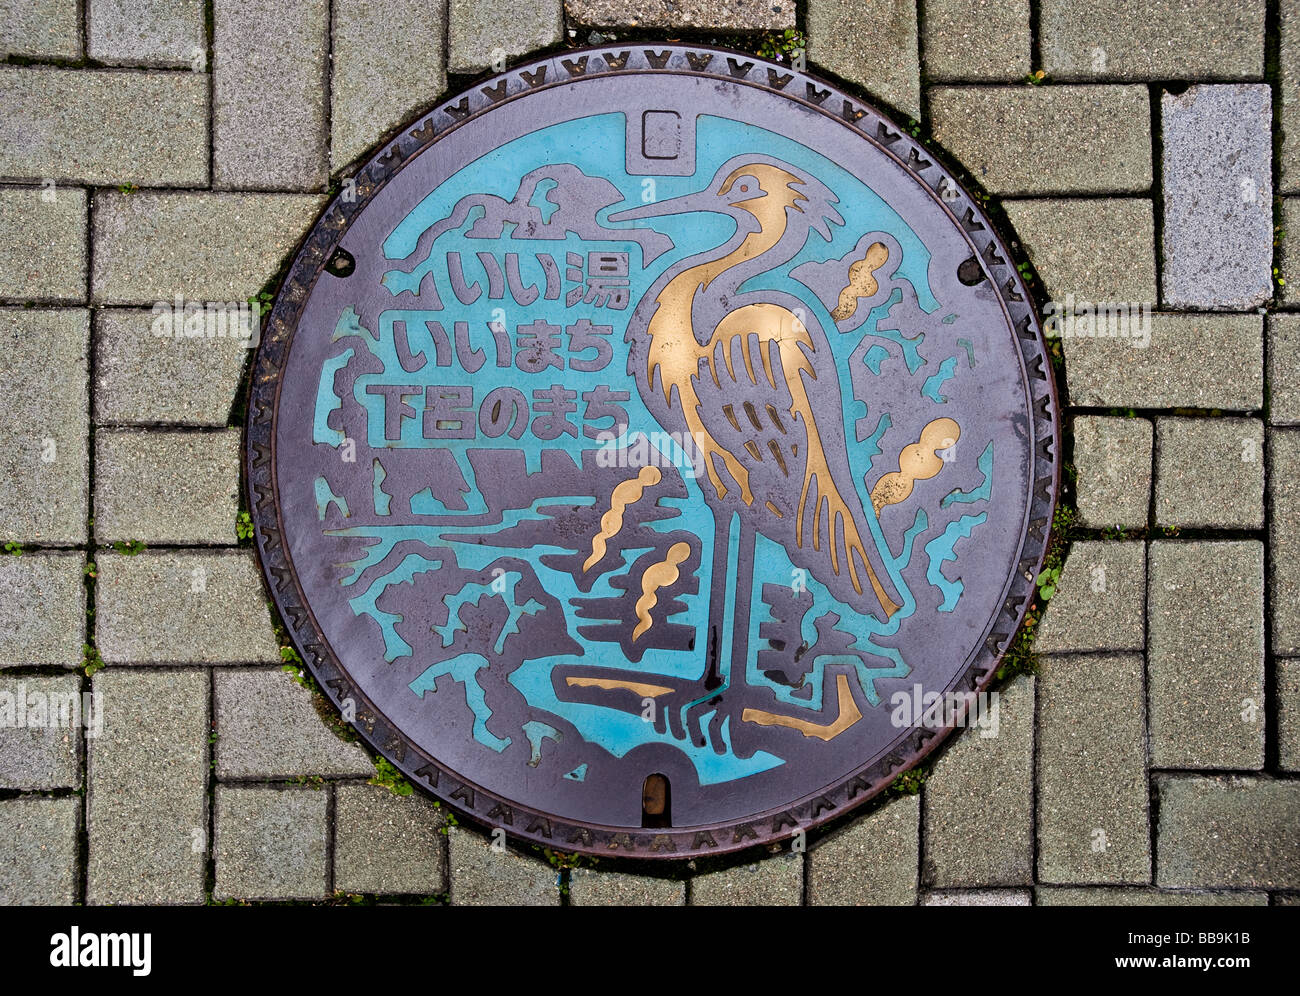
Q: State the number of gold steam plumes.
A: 4